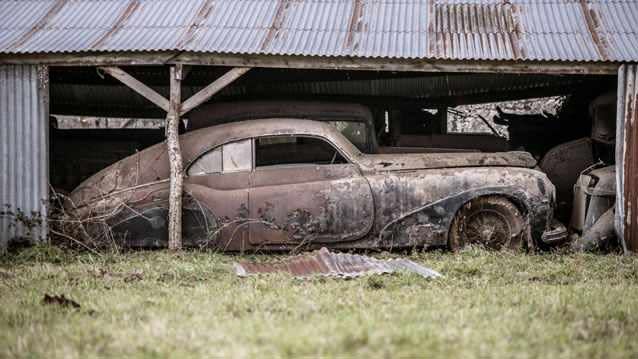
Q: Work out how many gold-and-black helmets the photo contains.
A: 0